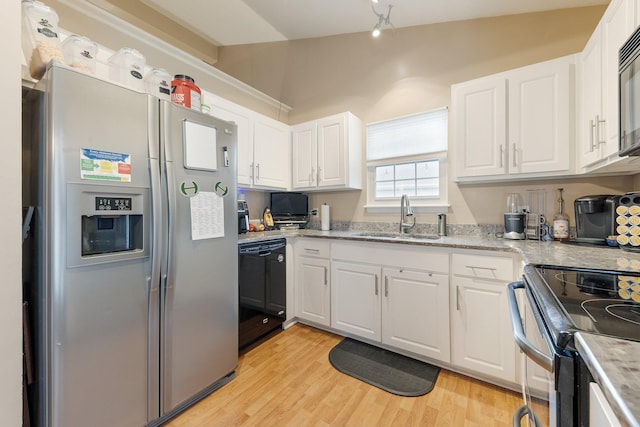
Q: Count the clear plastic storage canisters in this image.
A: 4